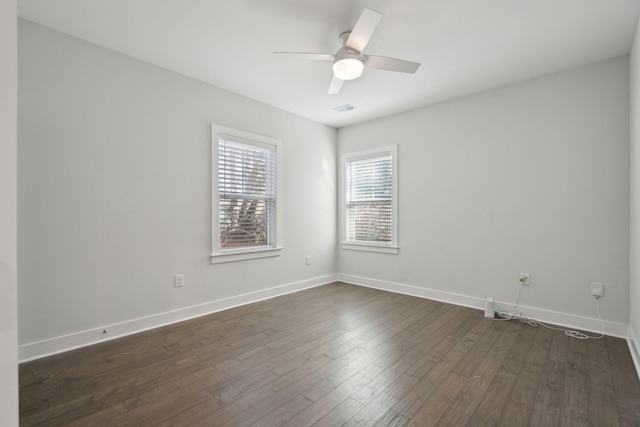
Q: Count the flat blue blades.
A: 0